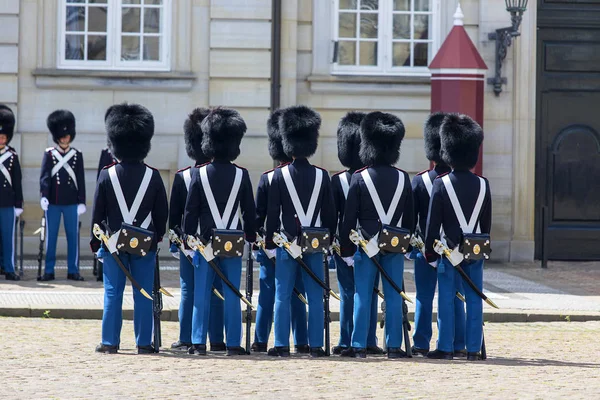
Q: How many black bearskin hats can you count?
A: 11